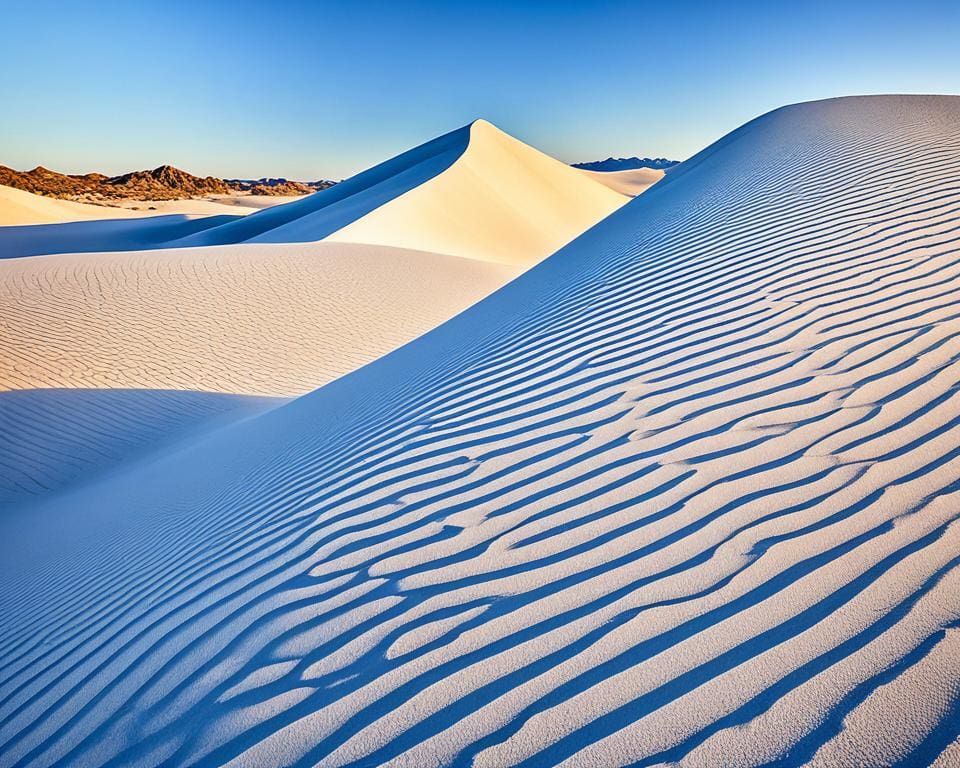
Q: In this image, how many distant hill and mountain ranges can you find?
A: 2